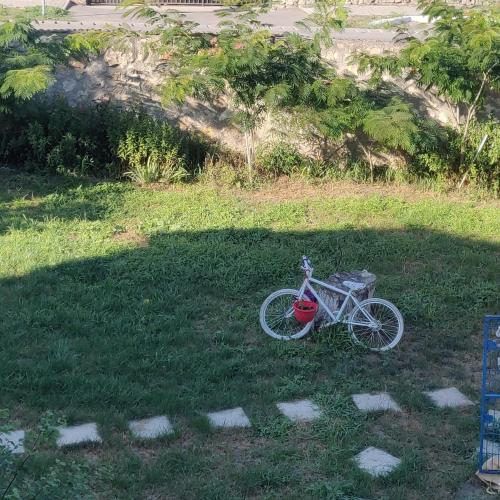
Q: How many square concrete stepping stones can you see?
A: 8